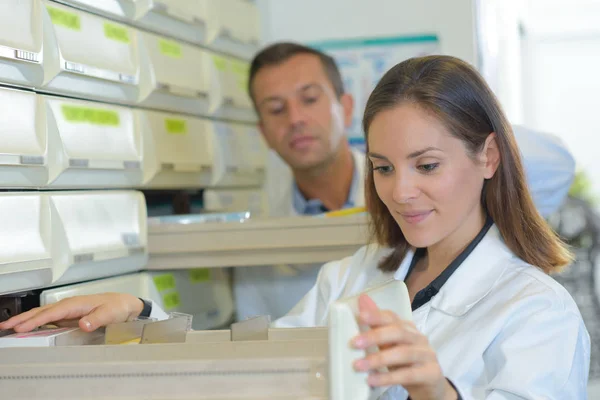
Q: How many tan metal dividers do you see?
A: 3